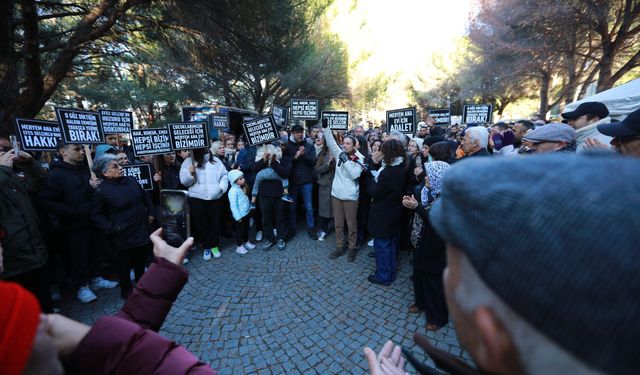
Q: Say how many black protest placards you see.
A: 14